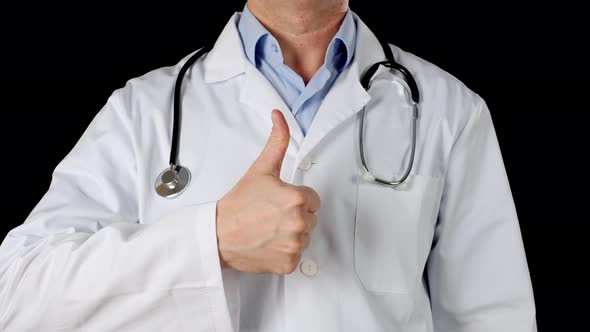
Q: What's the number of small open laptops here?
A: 0